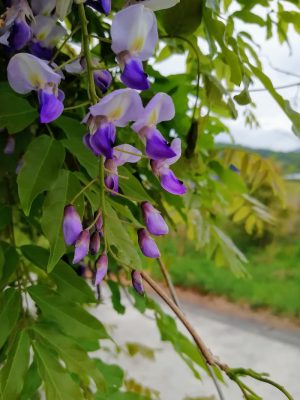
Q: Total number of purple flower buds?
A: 8